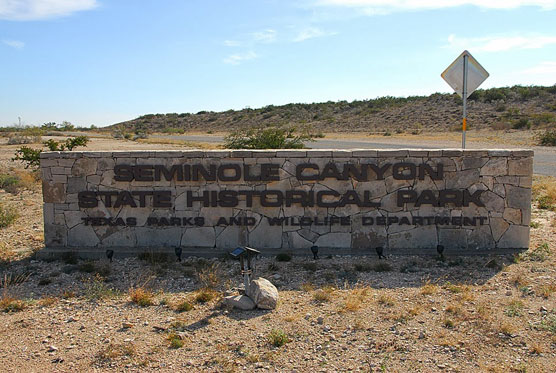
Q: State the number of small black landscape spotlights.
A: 5